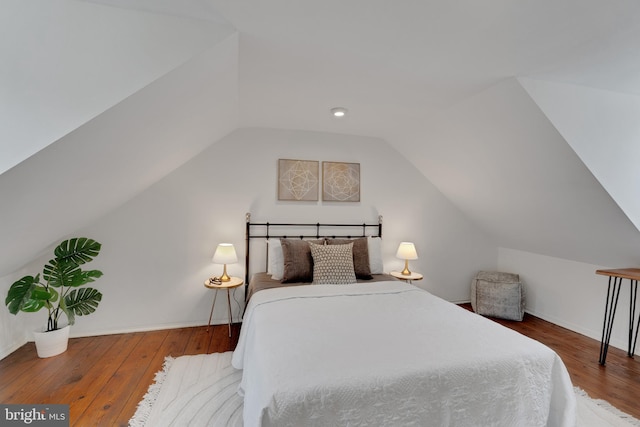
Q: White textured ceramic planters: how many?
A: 1